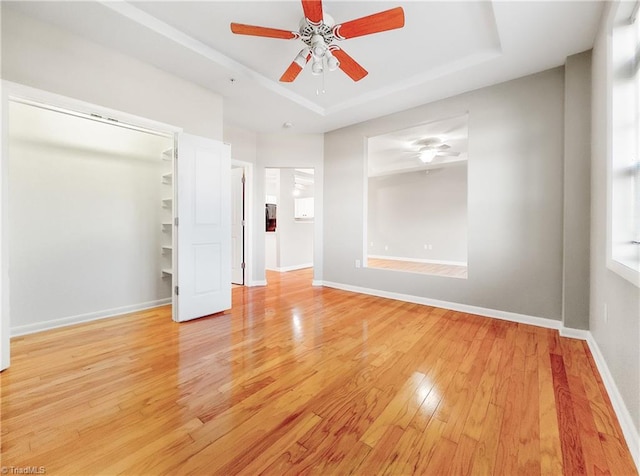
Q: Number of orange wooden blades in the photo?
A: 5